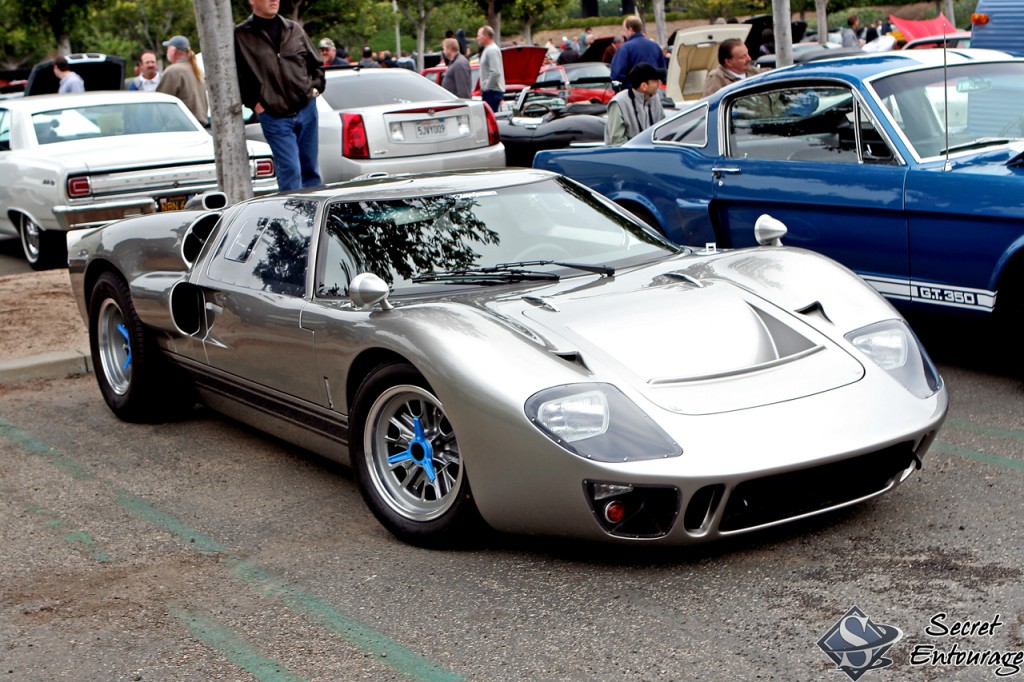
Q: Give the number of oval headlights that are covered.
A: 2